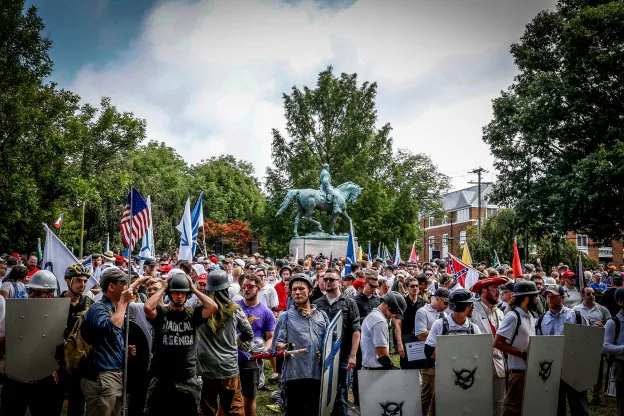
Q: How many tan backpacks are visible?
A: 1